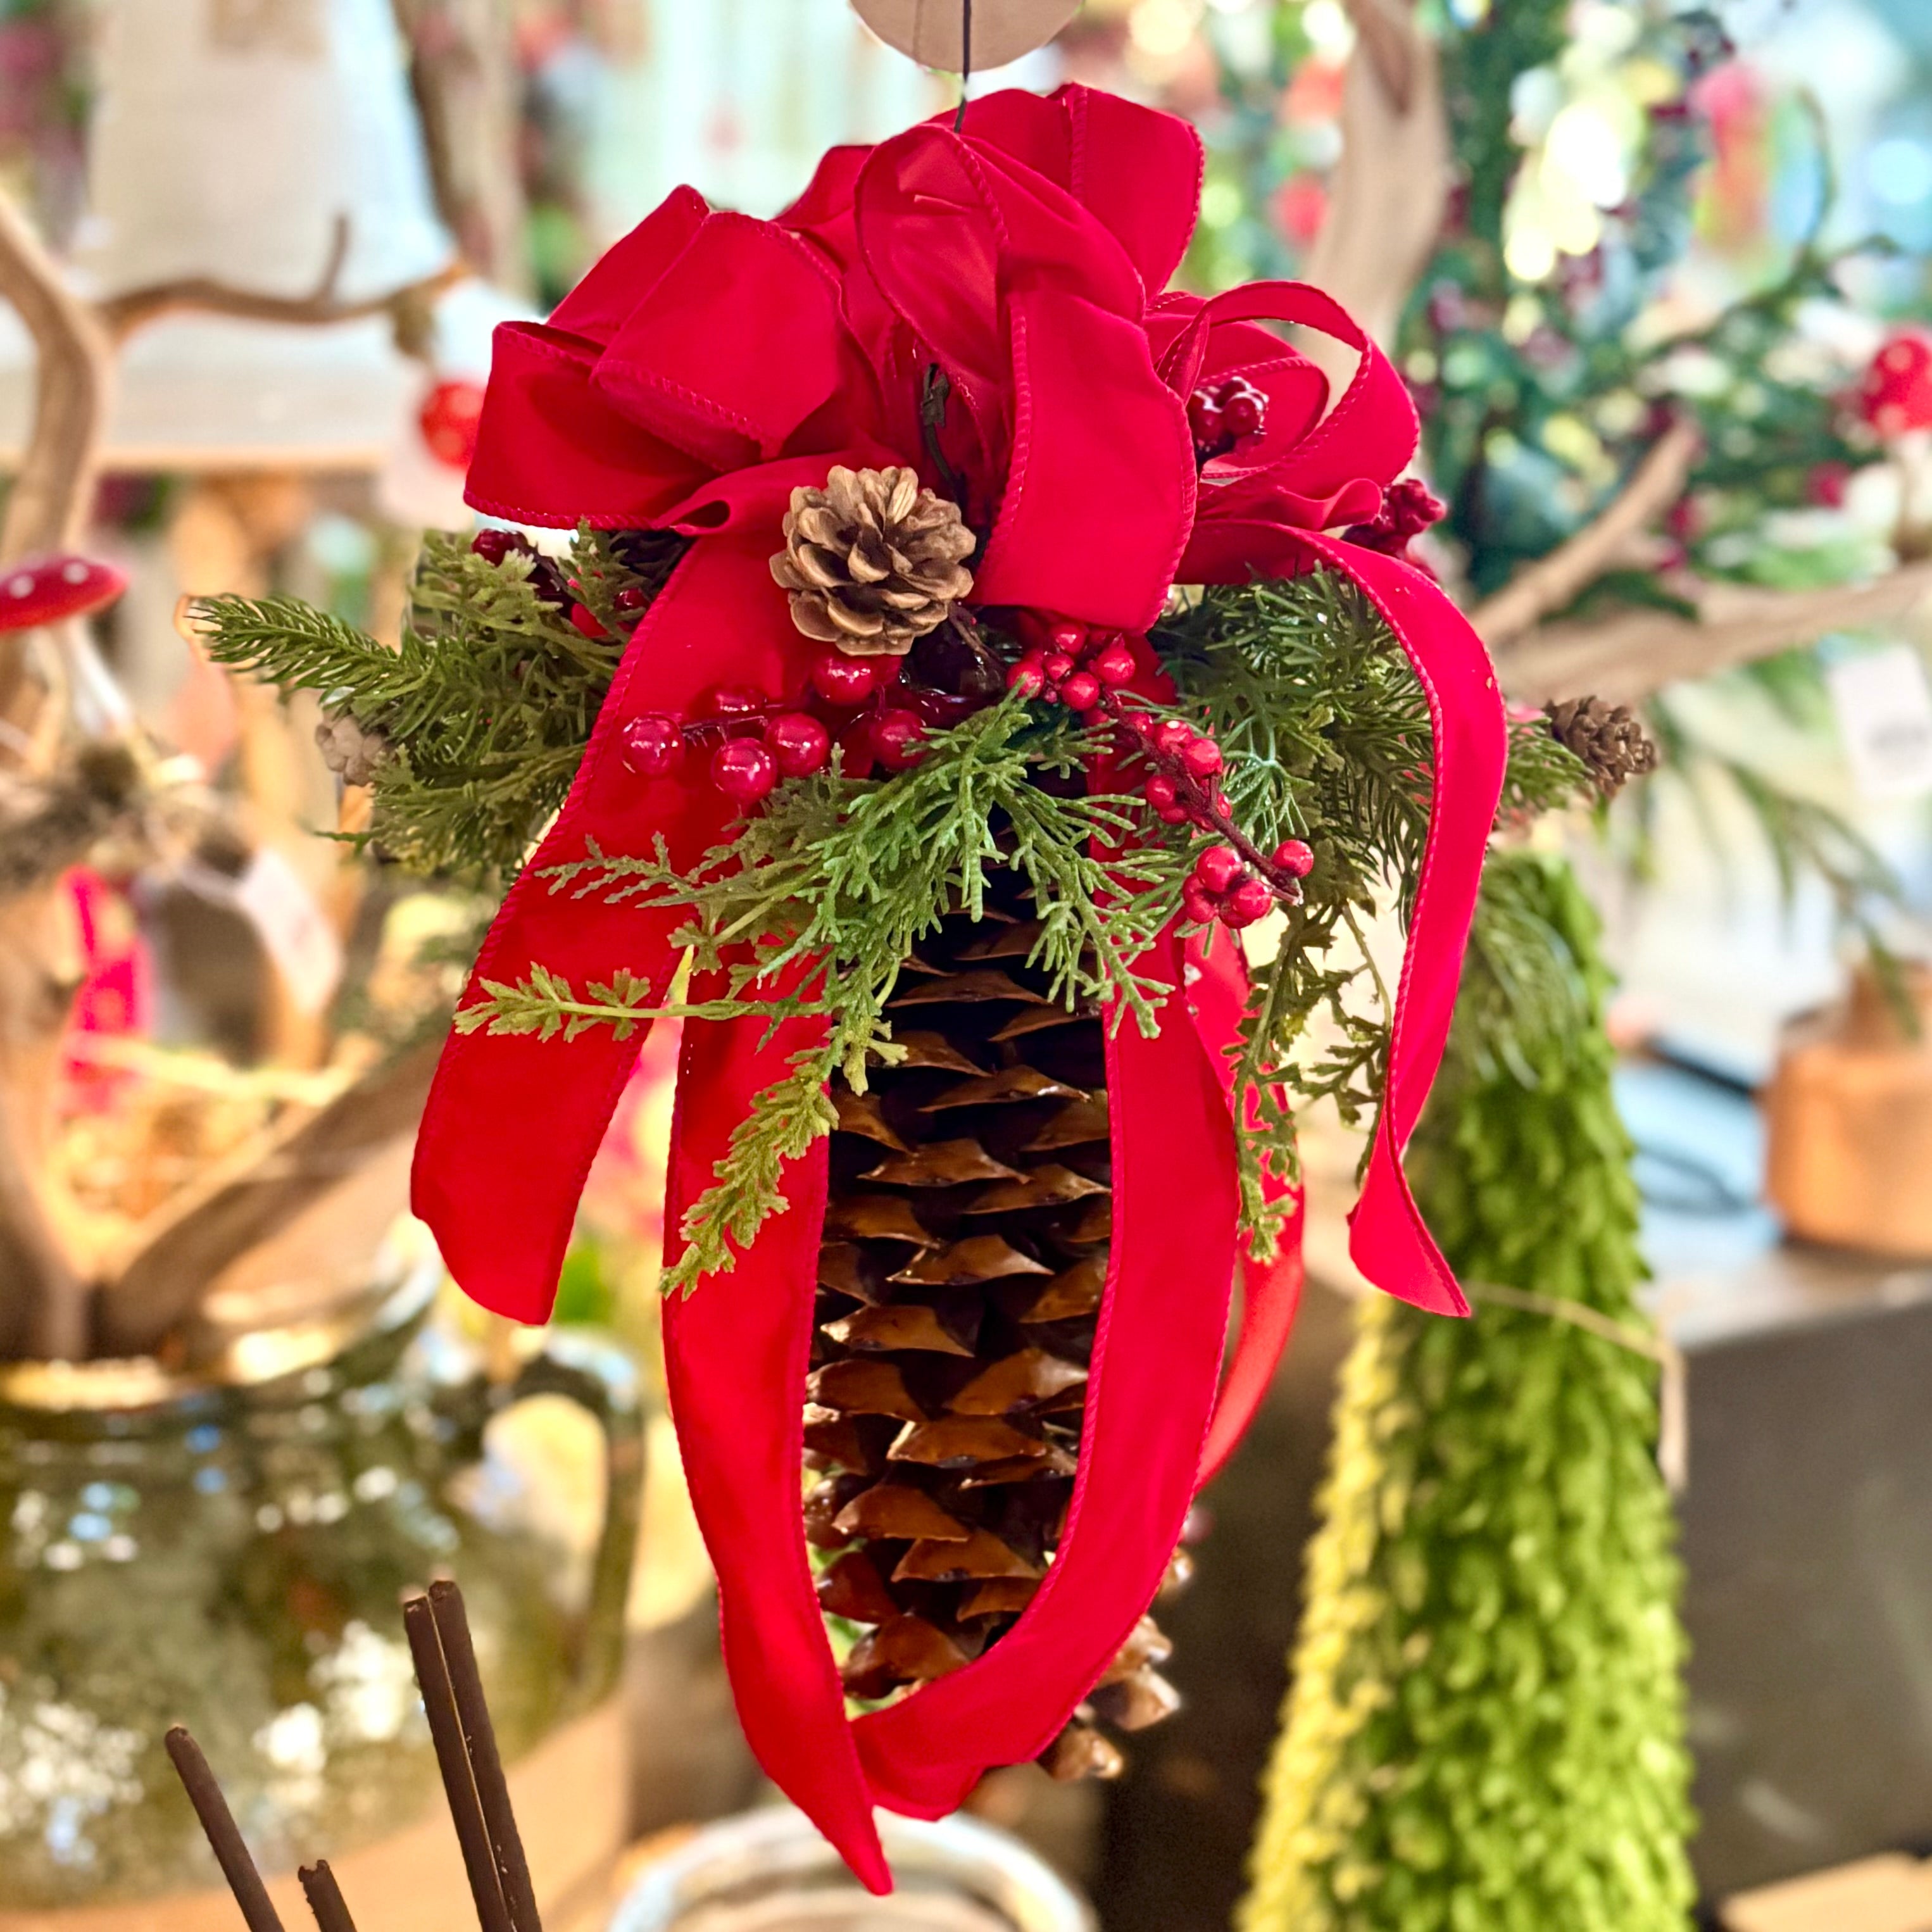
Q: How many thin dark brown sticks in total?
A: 4